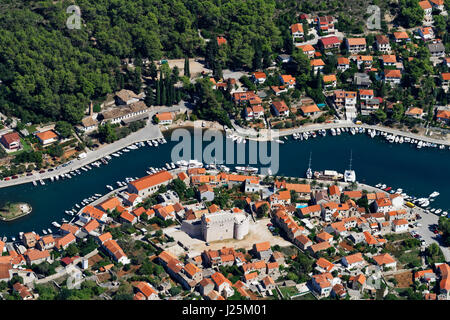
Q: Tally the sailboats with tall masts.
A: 2